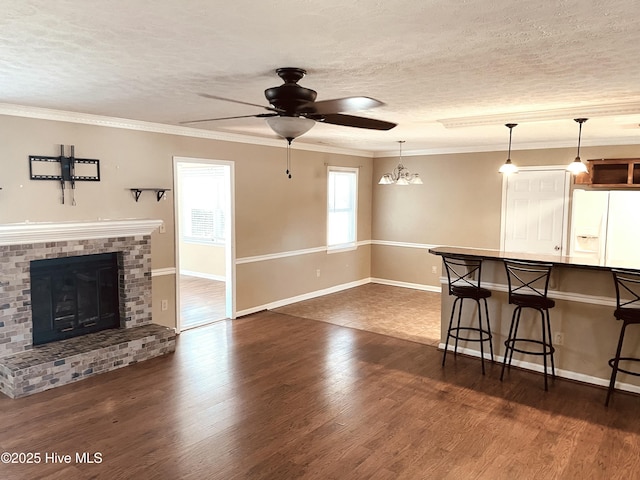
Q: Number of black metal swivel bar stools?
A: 3